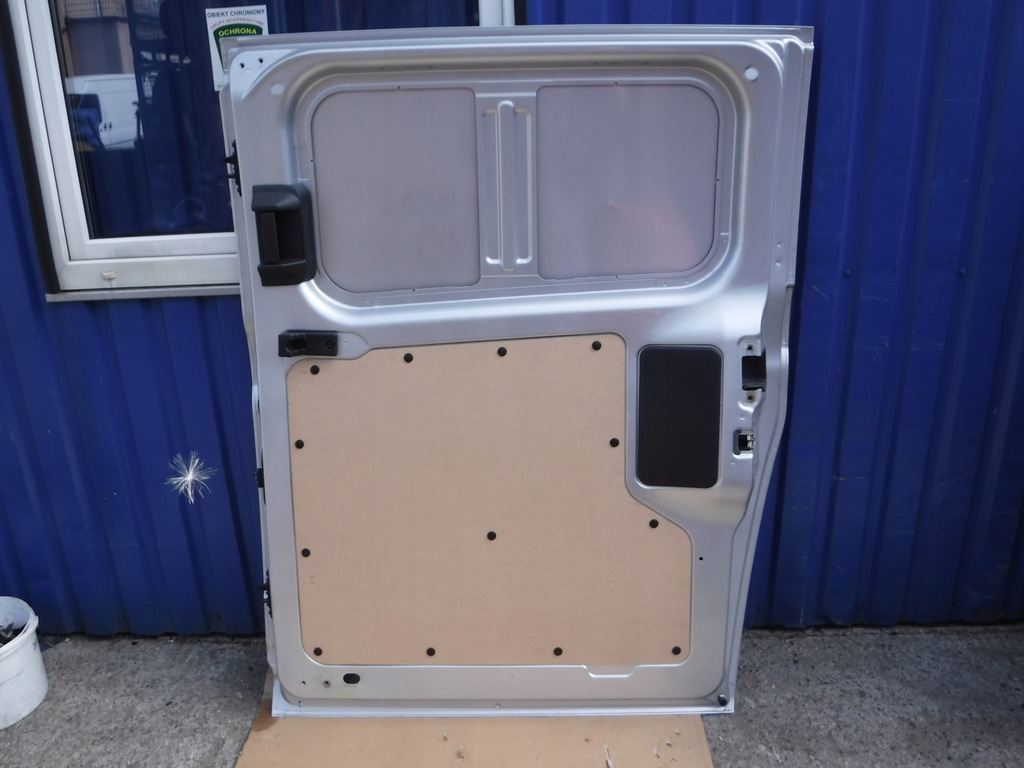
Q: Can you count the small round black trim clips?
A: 13